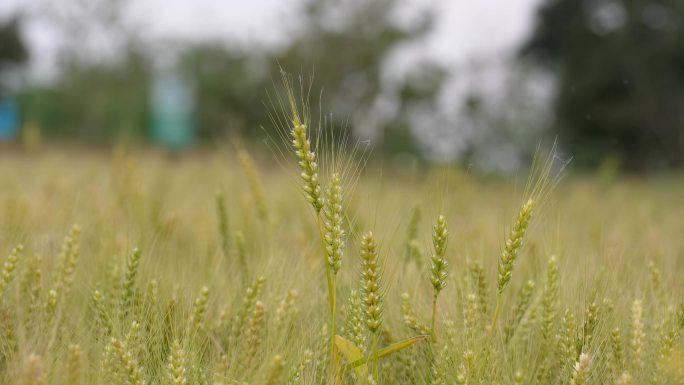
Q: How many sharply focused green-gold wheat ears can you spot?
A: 5